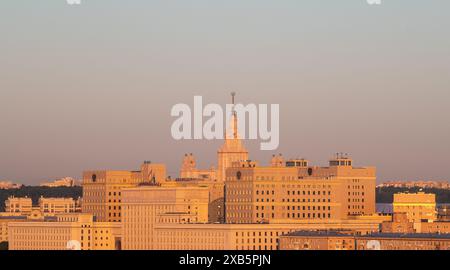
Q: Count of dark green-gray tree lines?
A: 2